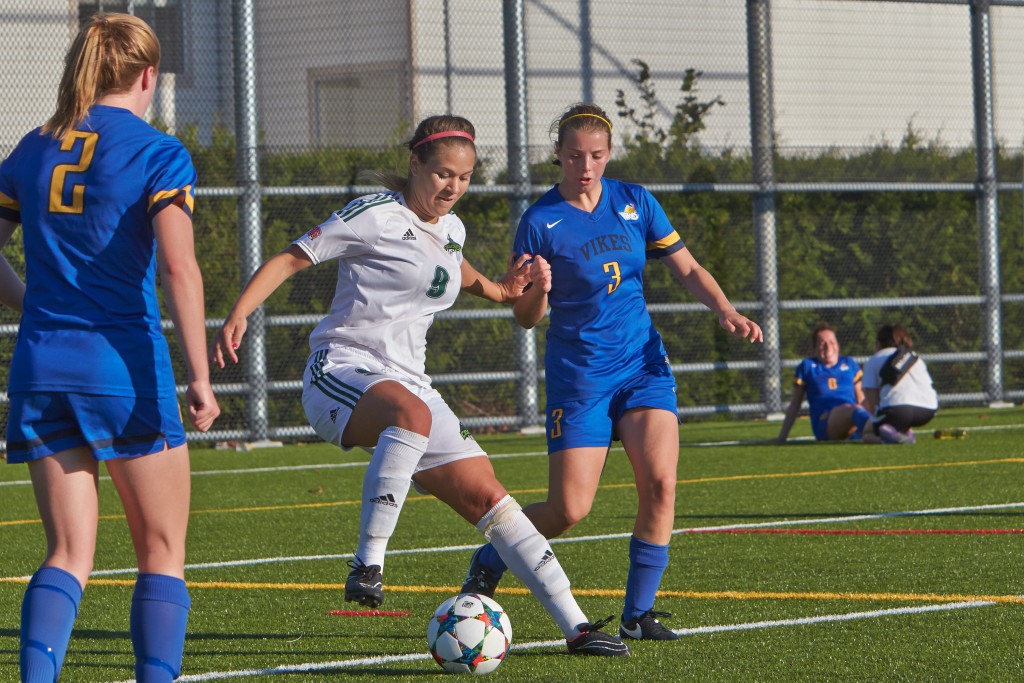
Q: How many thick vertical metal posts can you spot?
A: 4